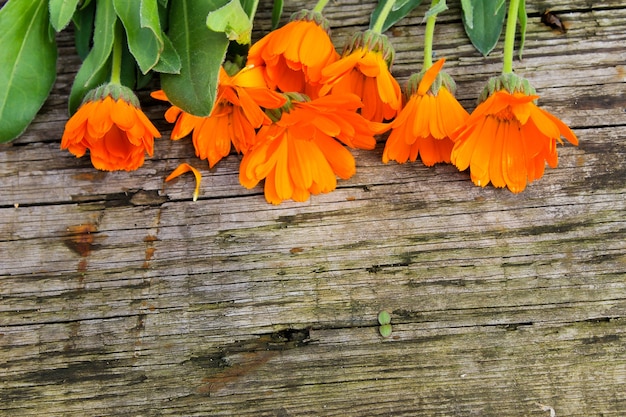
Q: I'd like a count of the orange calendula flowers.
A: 7